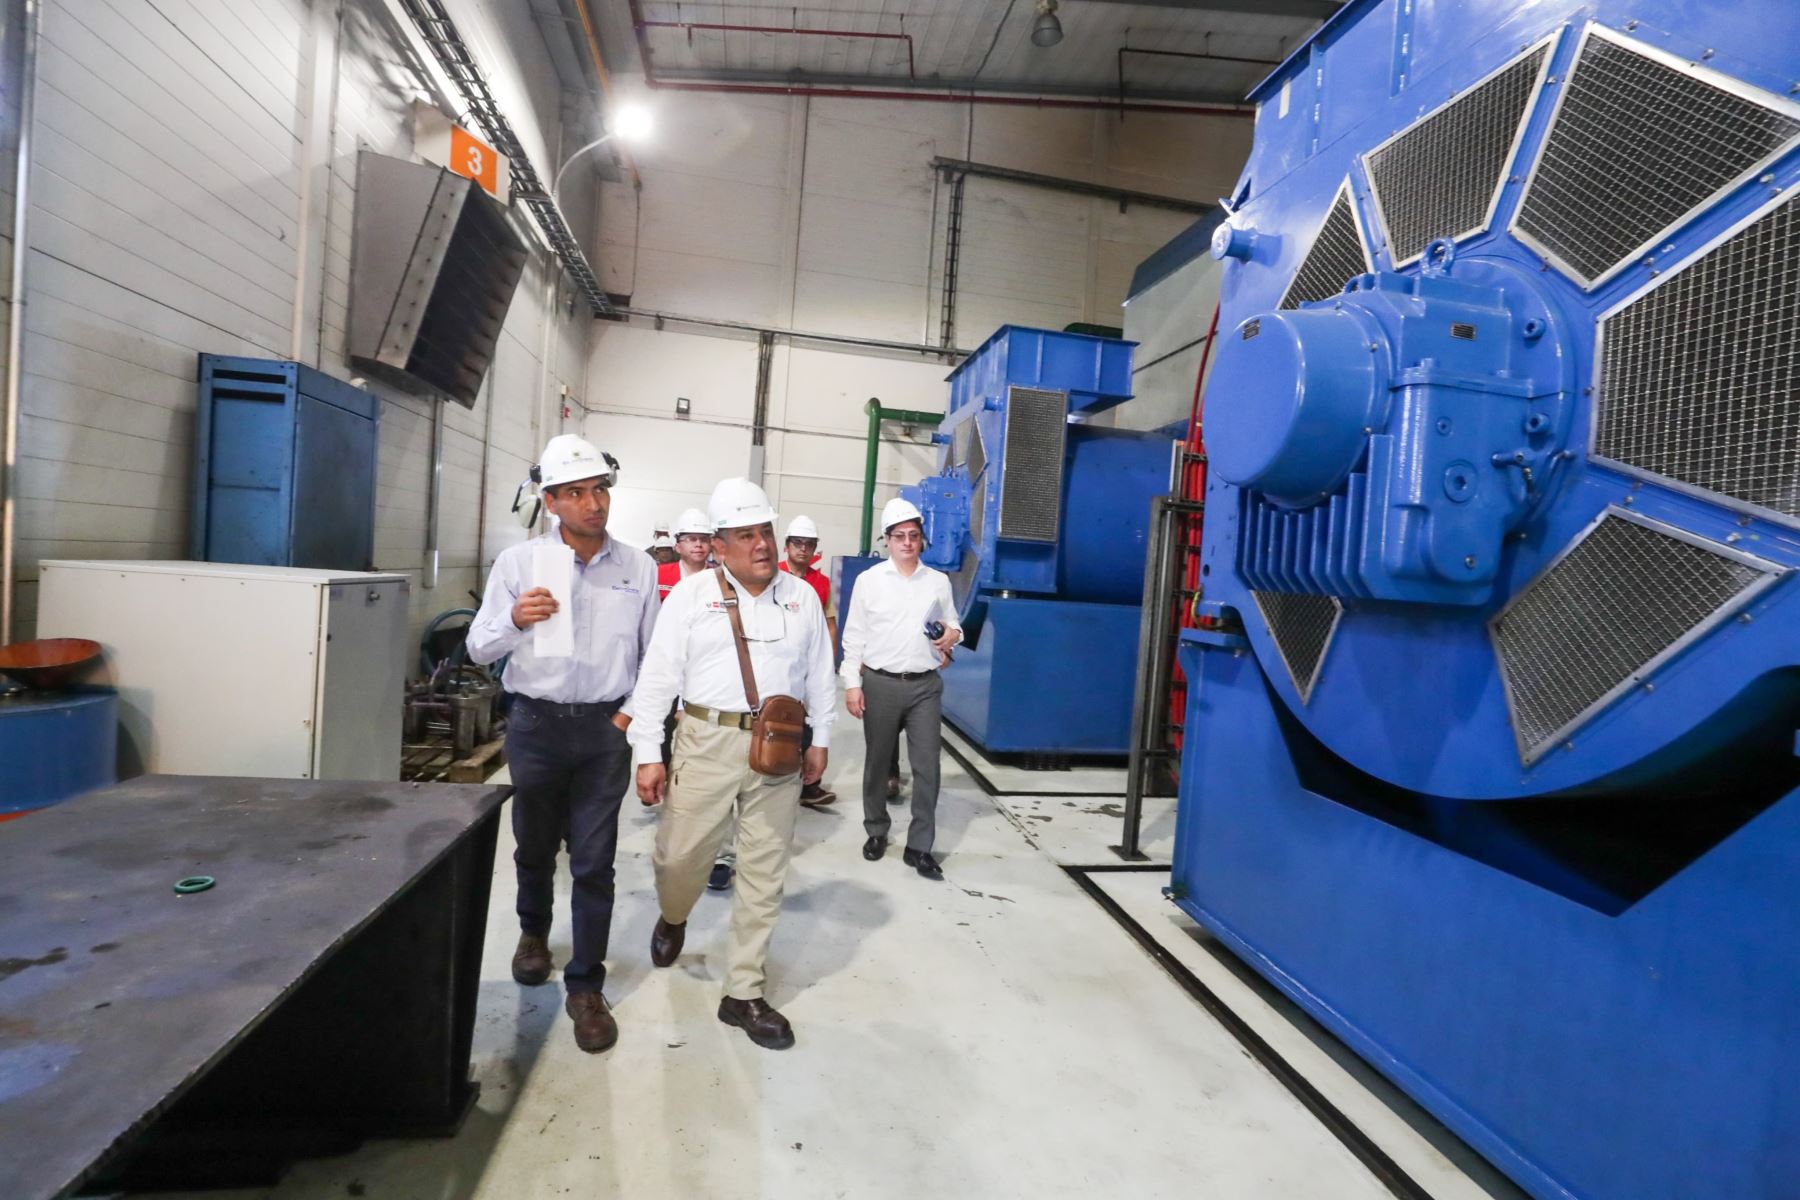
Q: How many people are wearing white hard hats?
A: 7